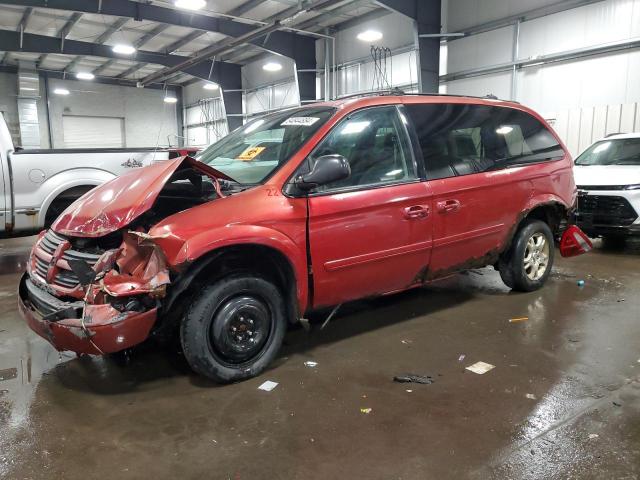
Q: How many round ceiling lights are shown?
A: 8